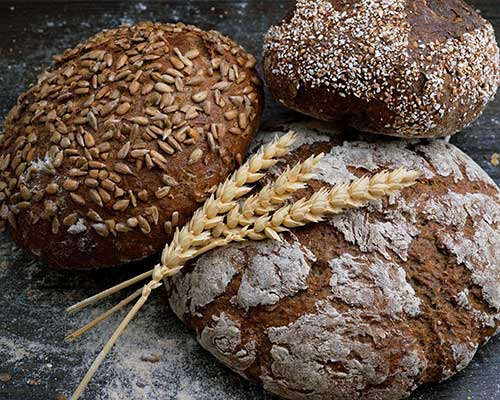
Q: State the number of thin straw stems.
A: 3